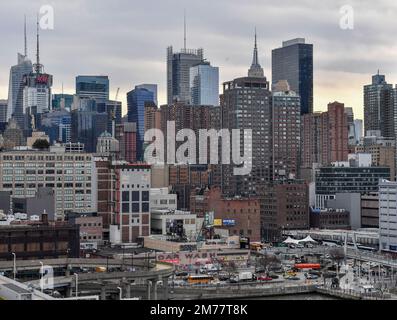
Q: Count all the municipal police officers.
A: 0